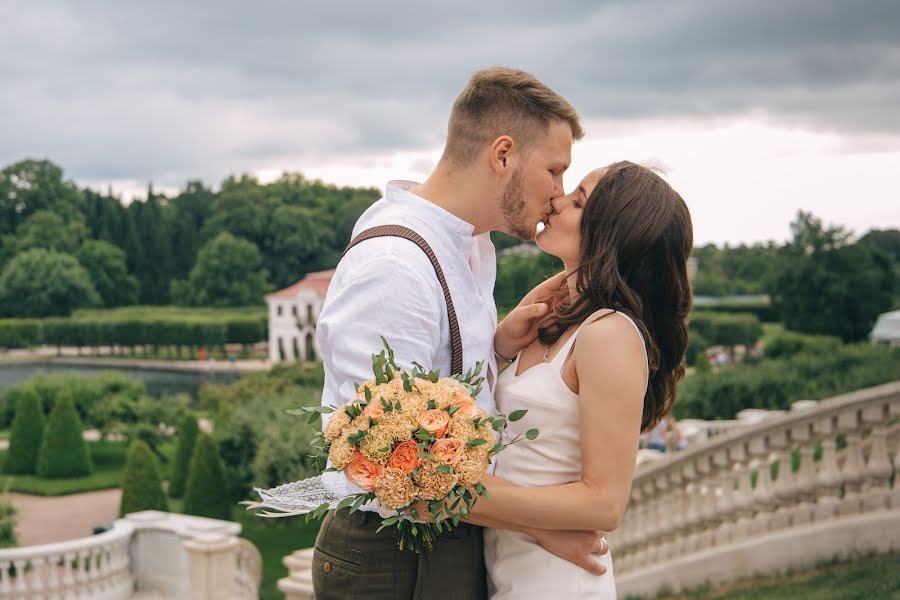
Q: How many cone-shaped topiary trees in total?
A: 5